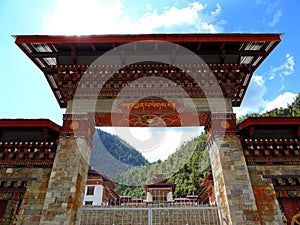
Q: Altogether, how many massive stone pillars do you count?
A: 2